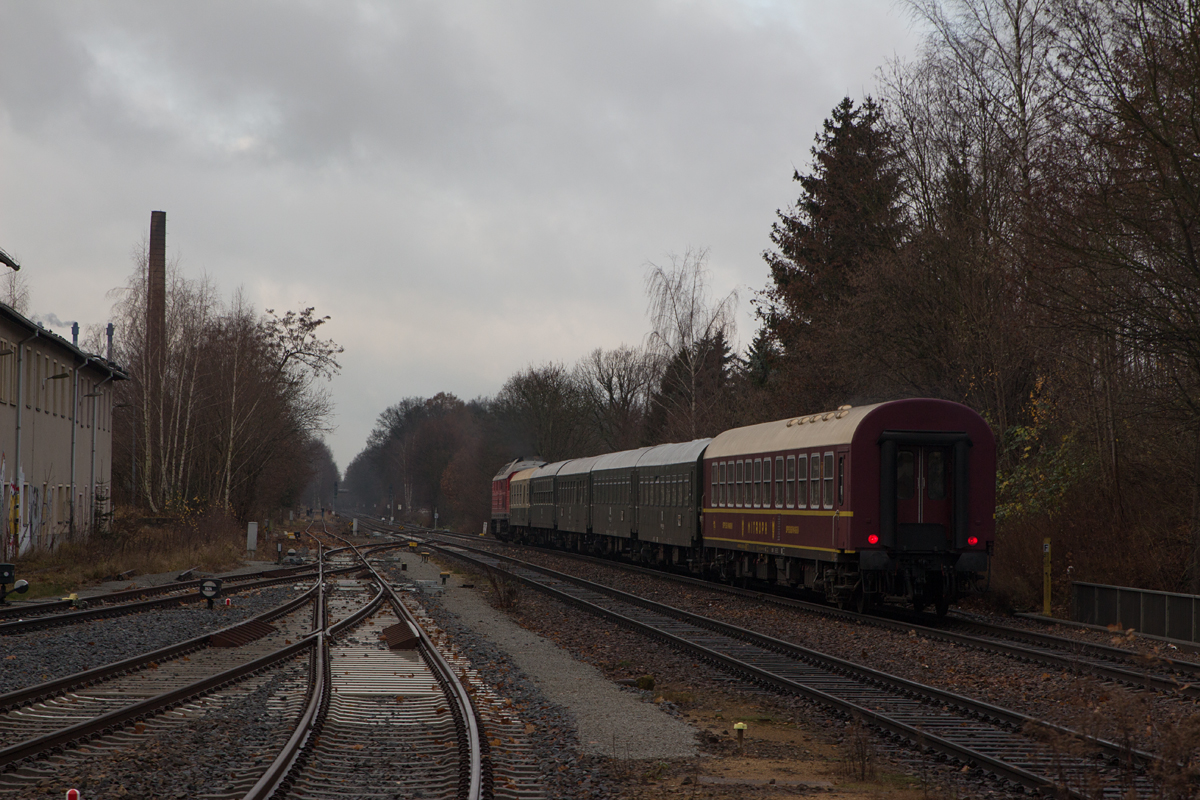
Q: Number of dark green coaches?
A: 4